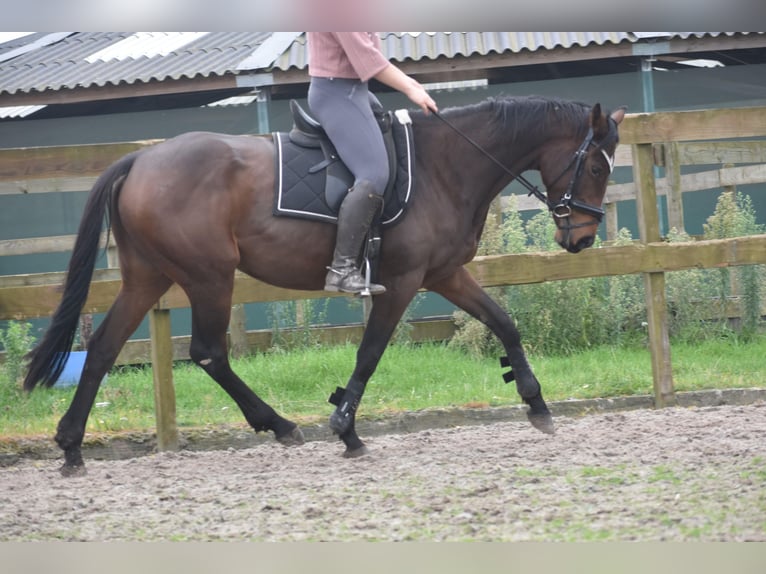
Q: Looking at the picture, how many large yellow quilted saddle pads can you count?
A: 0